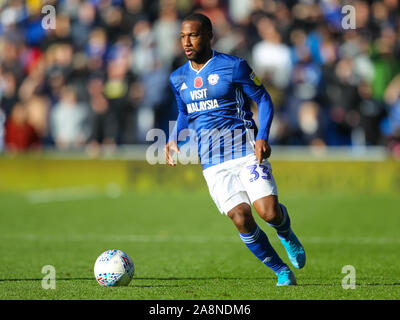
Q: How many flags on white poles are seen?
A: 0